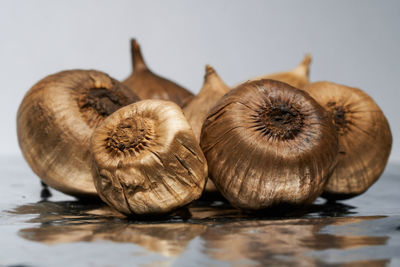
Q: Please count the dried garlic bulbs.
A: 7